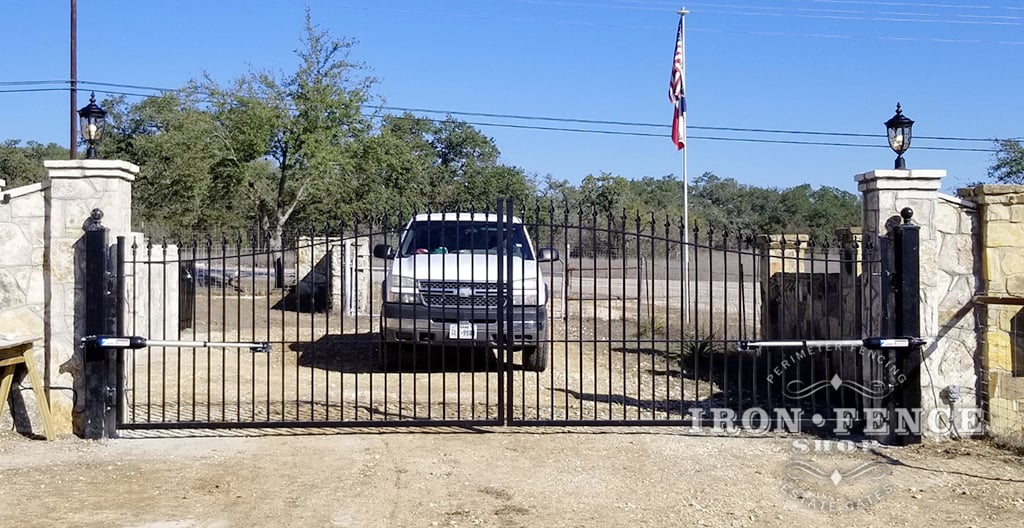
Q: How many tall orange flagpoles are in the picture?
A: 0